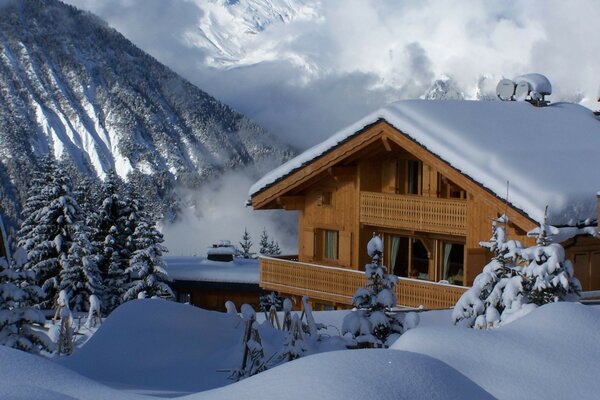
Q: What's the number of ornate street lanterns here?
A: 0